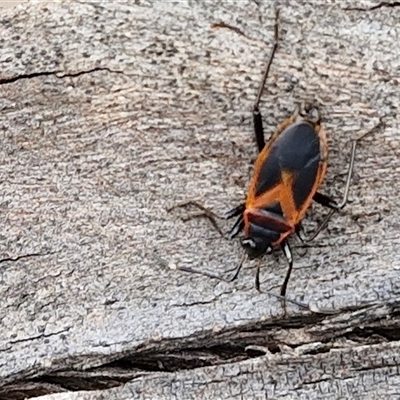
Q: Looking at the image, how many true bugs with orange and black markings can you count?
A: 1